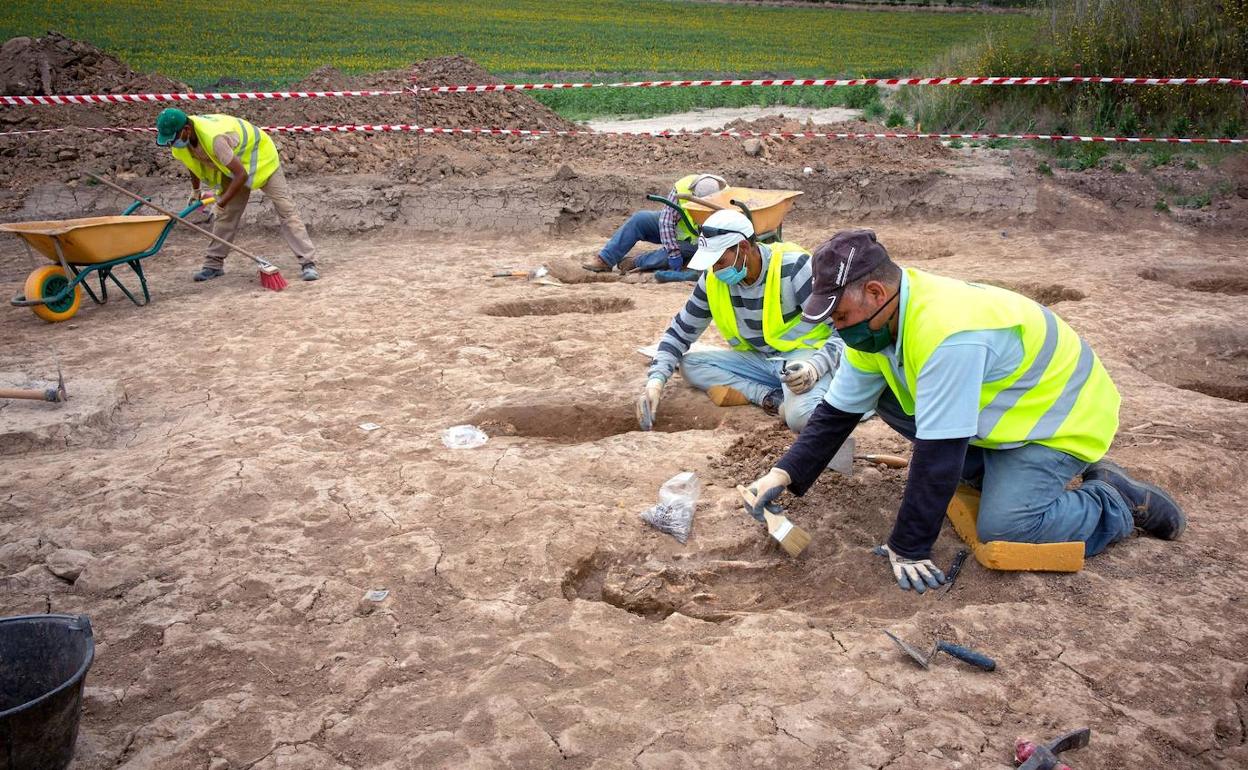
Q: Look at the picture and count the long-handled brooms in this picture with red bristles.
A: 1